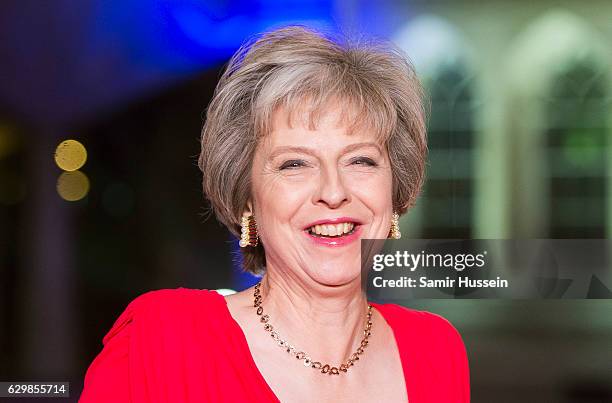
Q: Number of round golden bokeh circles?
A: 2